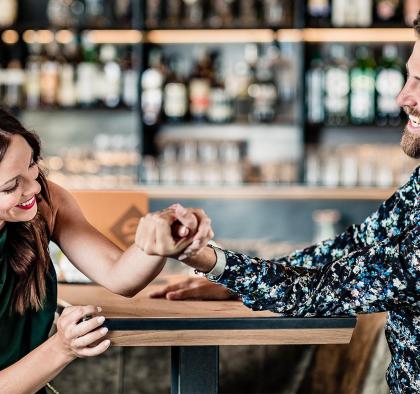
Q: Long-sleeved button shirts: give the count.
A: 1